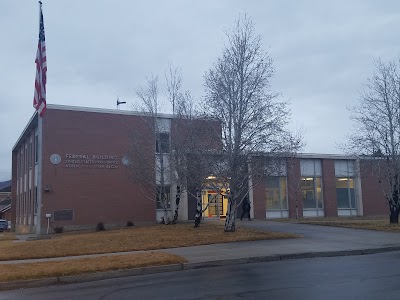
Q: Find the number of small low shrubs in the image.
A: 3